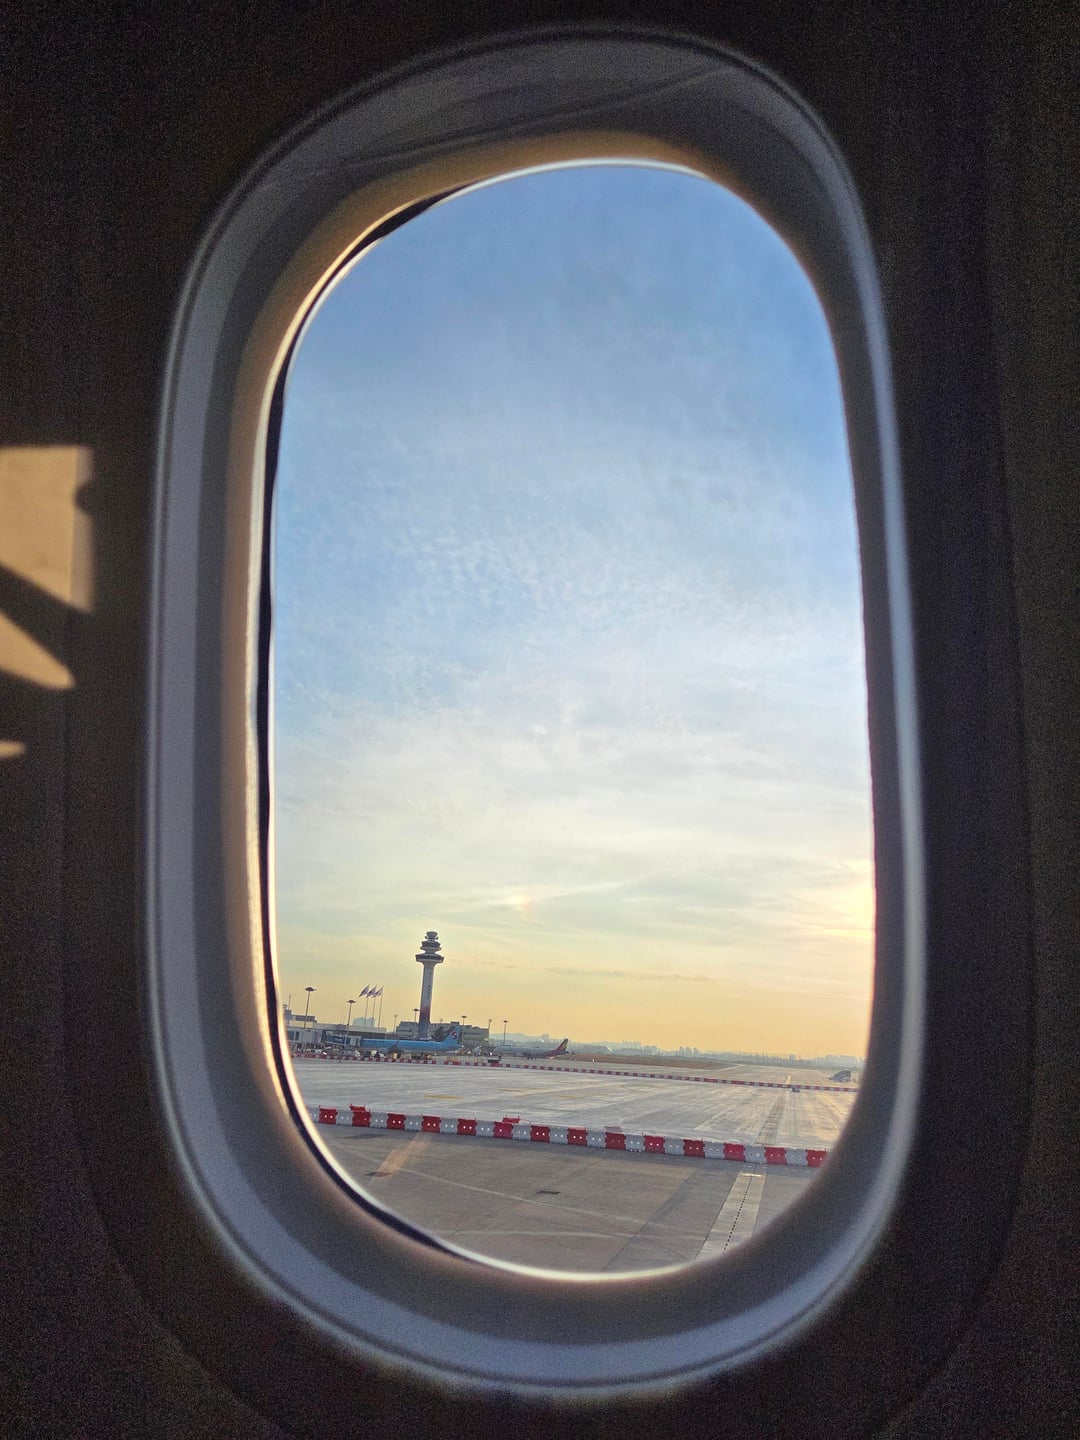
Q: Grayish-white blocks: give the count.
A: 14